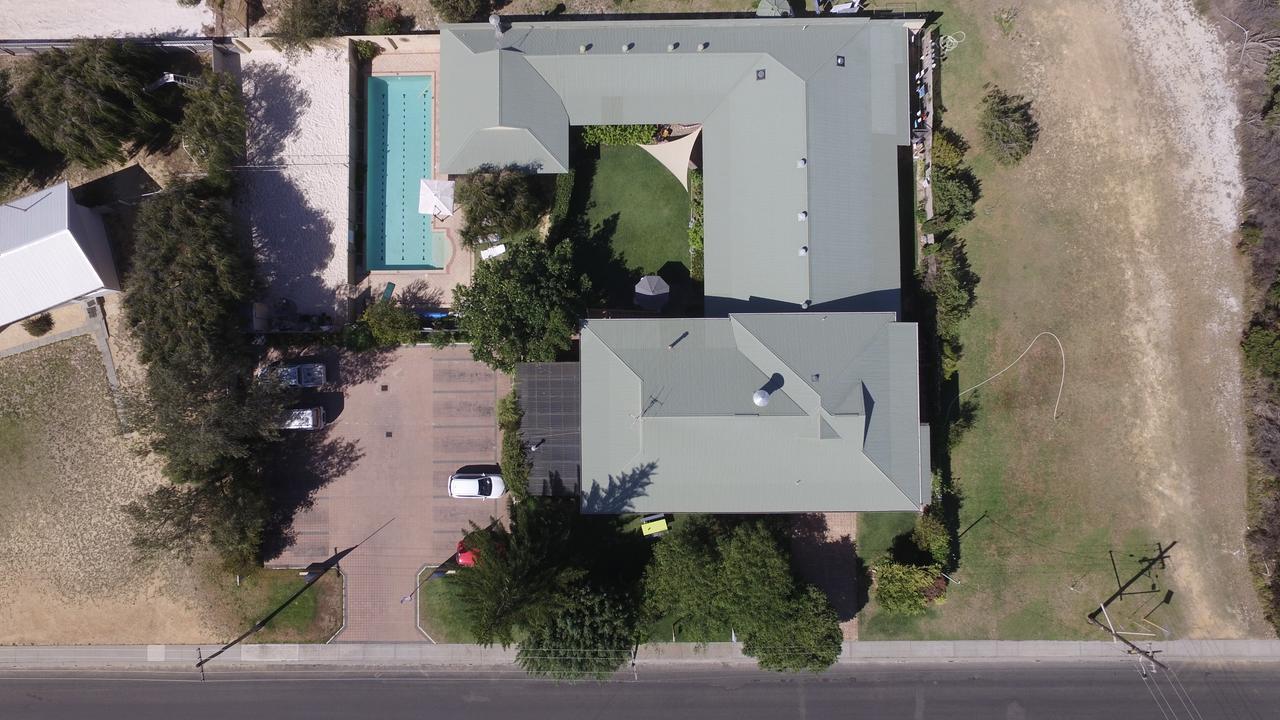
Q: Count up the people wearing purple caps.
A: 0